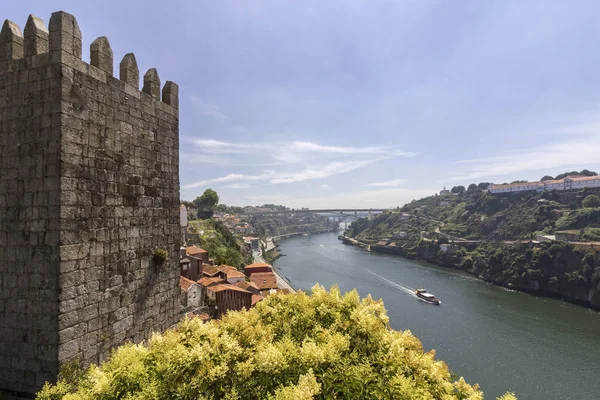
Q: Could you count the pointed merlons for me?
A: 7